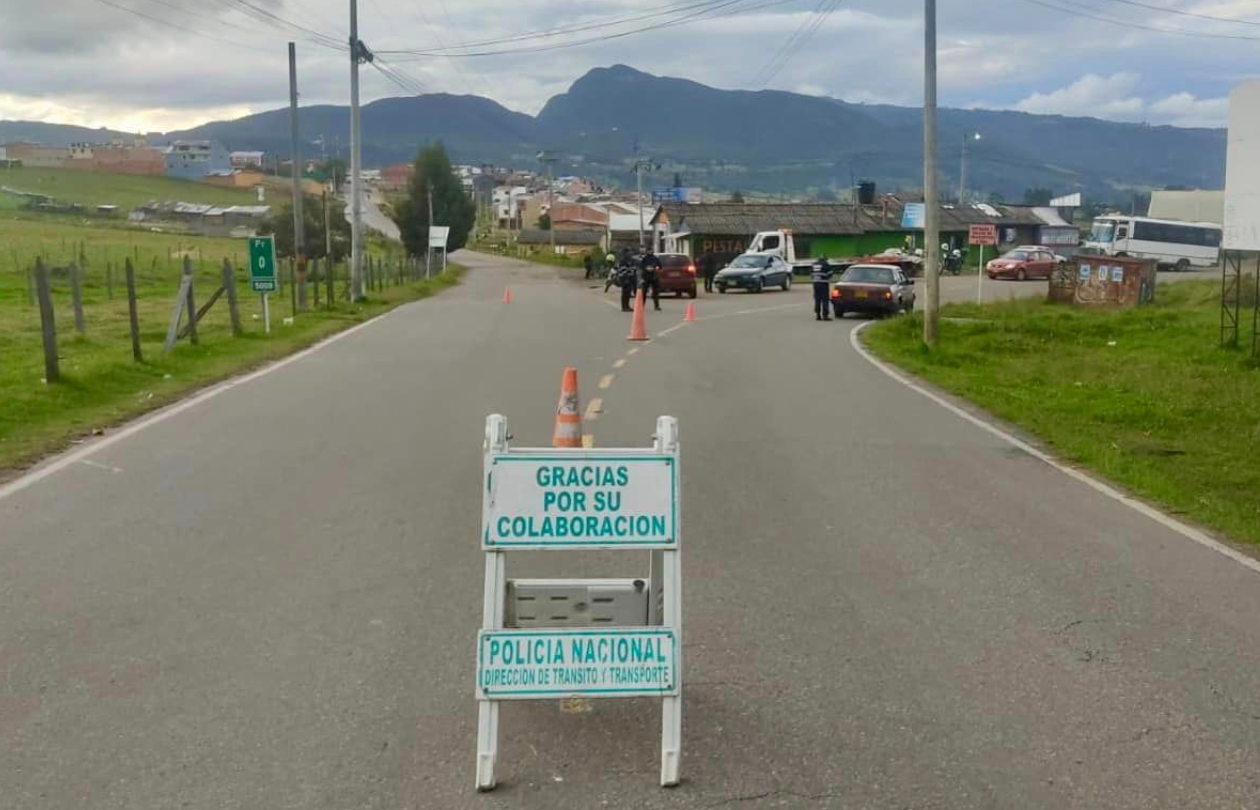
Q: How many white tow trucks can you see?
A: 1